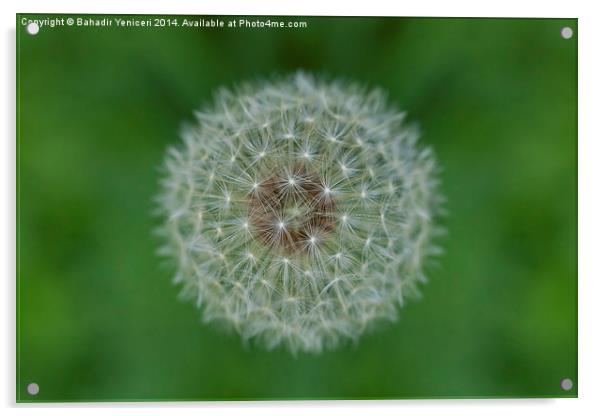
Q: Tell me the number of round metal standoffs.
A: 4